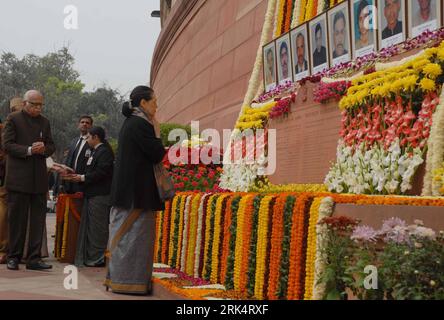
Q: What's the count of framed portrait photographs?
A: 8